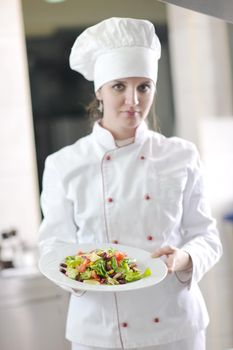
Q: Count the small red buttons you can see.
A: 8